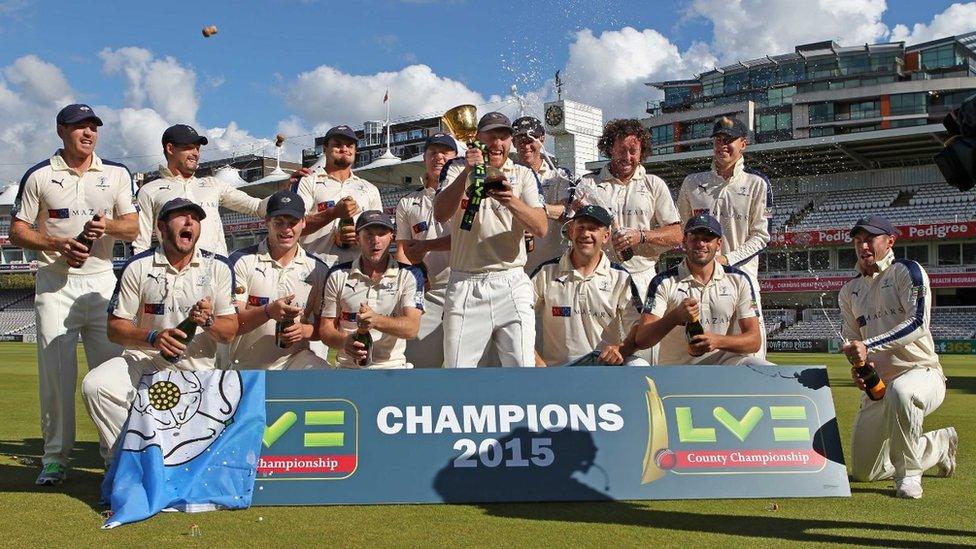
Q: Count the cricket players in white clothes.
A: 14